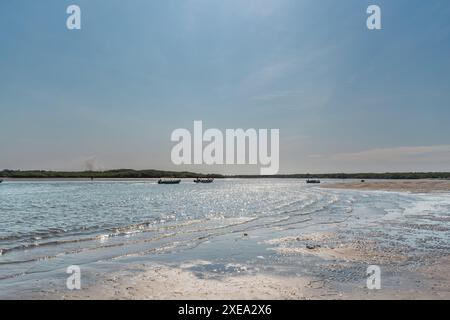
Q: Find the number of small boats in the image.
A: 3